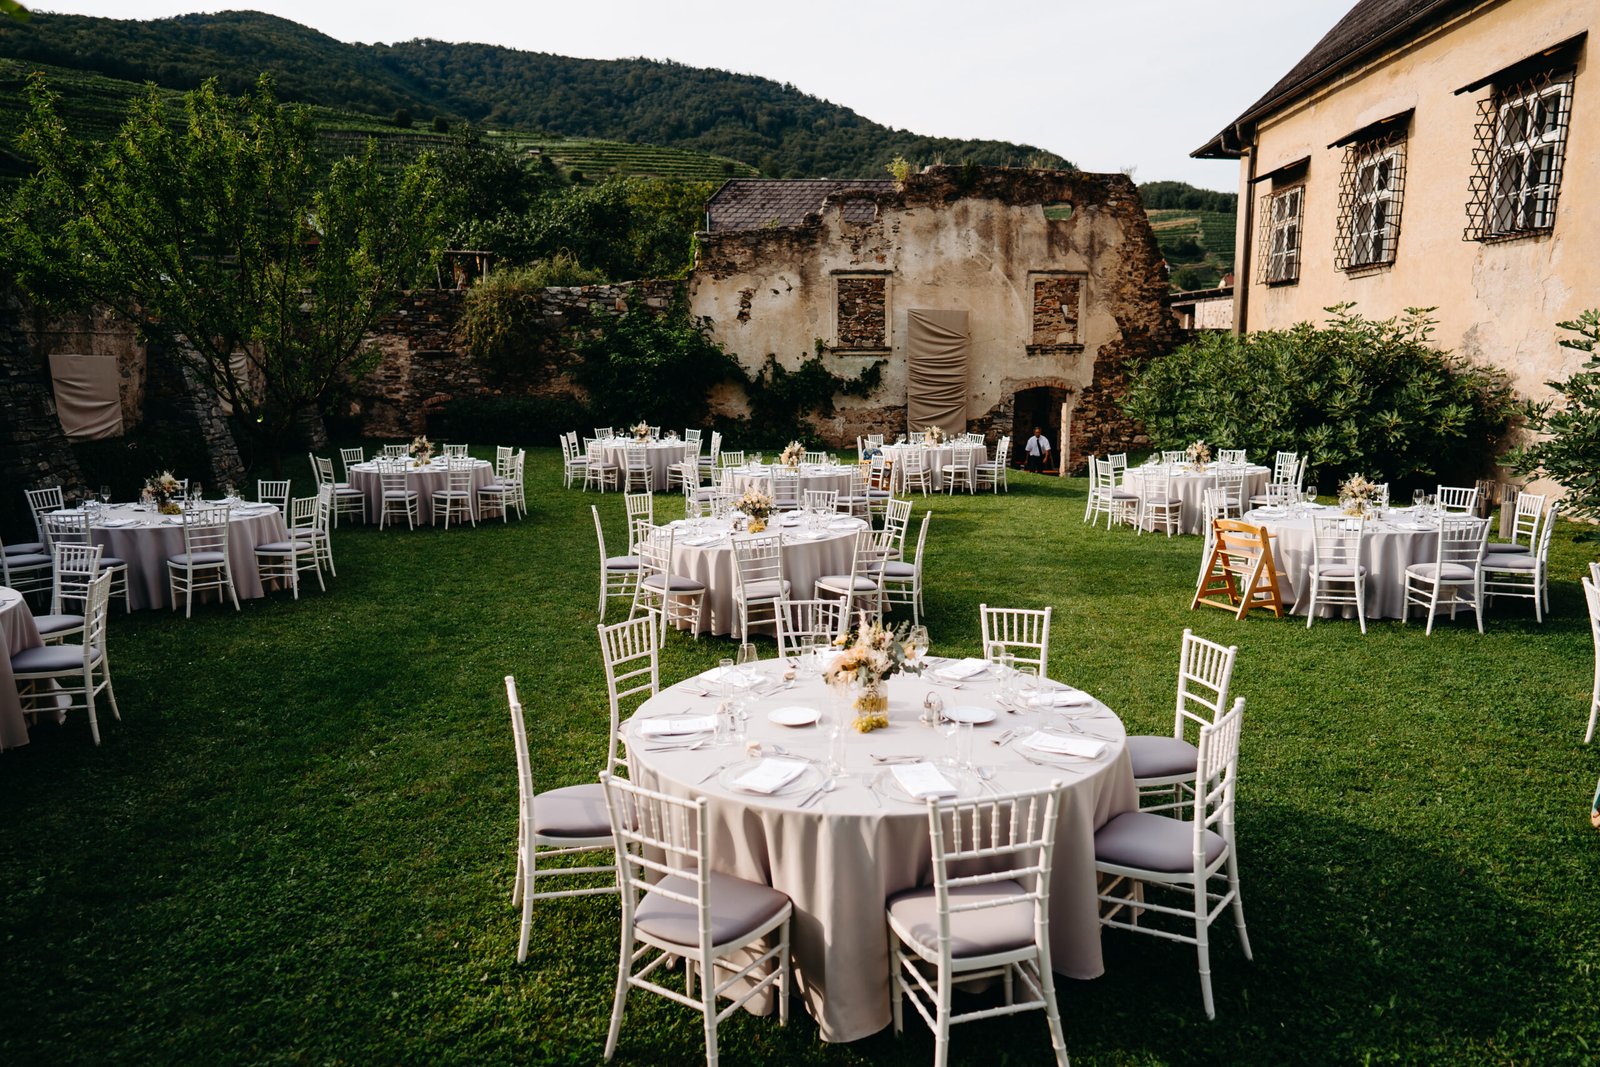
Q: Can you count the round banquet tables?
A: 10